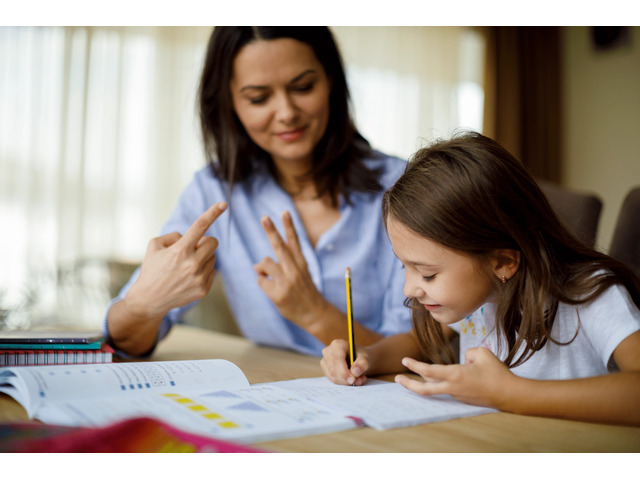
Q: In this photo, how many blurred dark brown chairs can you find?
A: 2